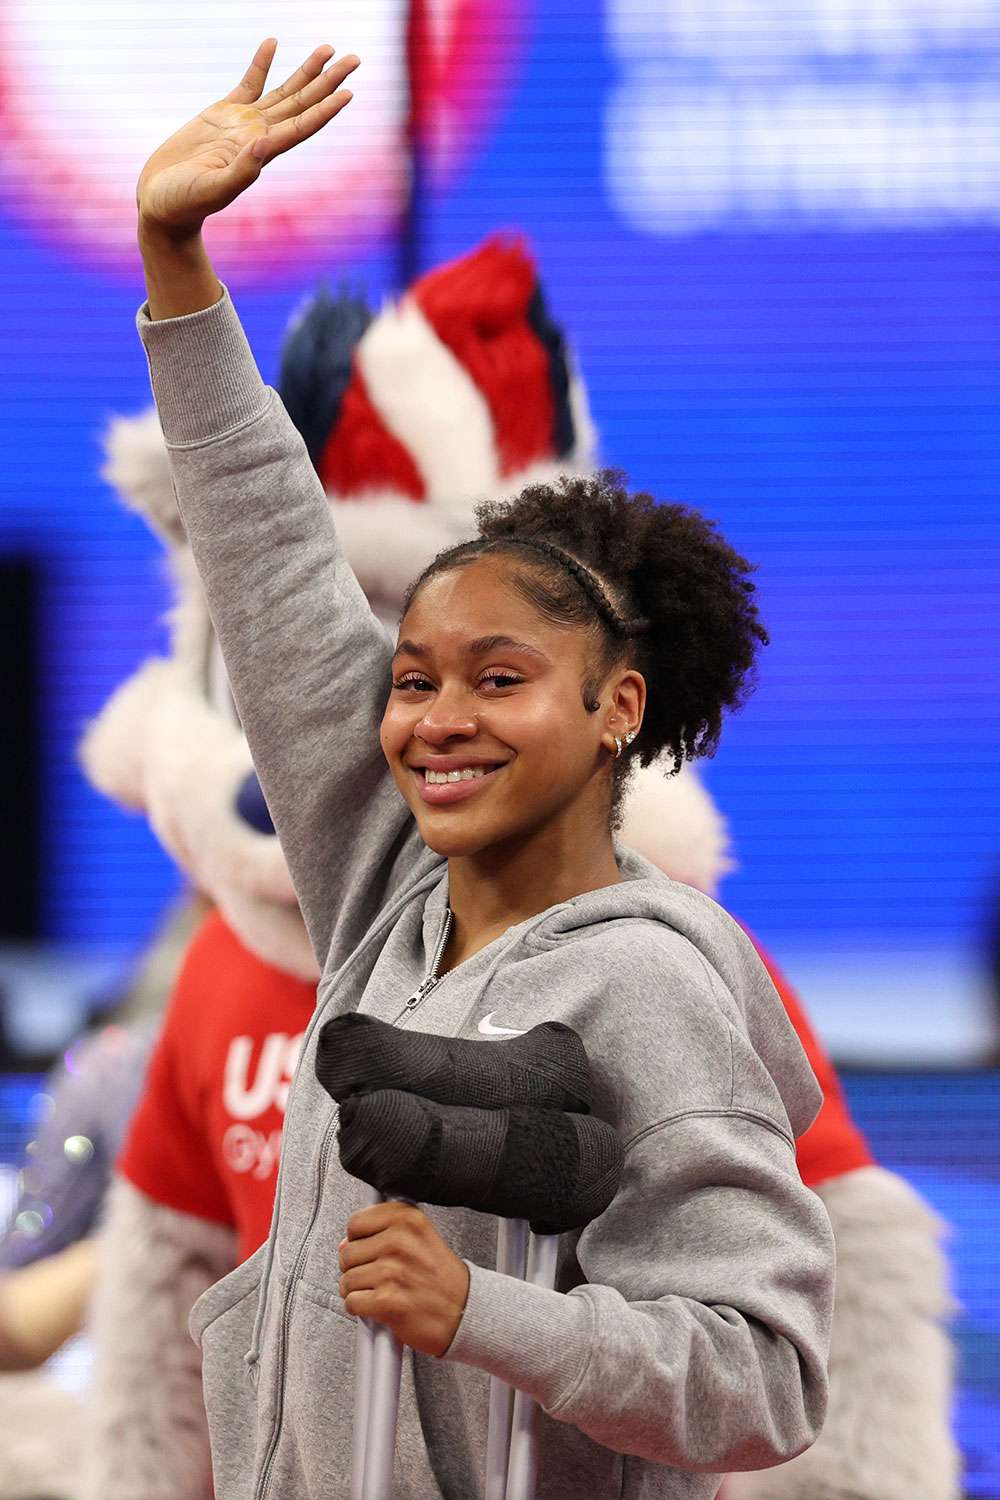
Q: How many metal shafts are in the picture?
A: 4